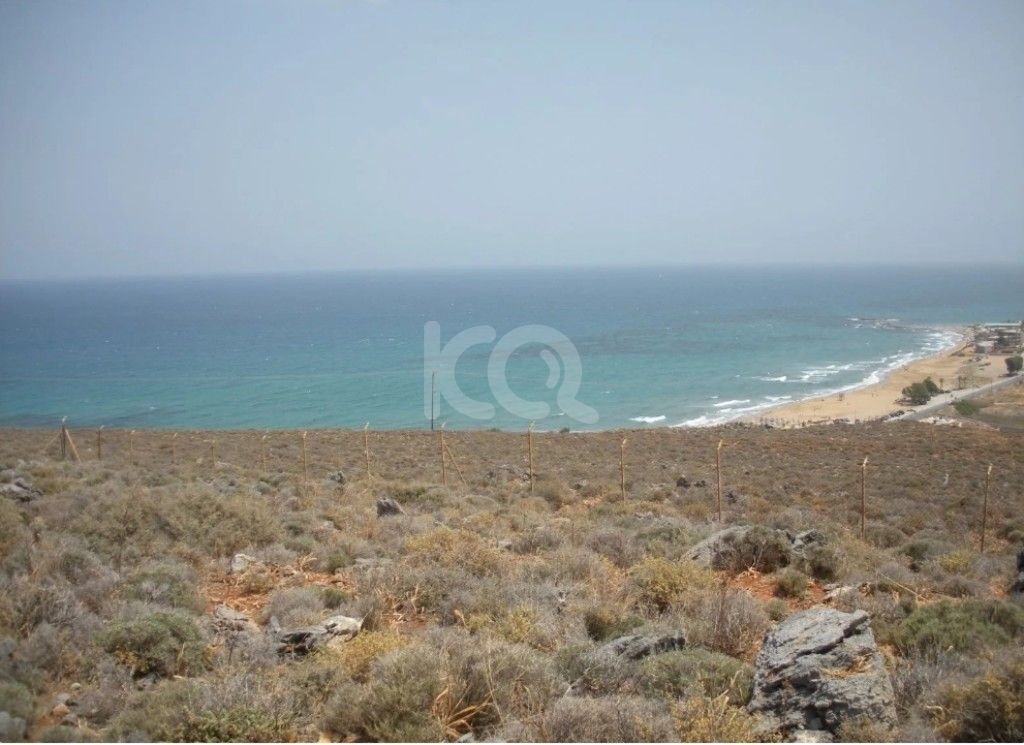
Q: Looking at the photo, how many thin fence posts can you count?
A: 14